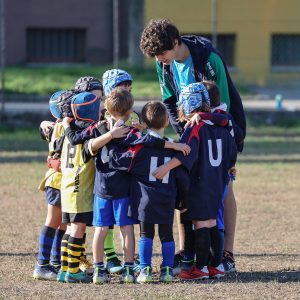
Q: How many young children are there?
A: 9